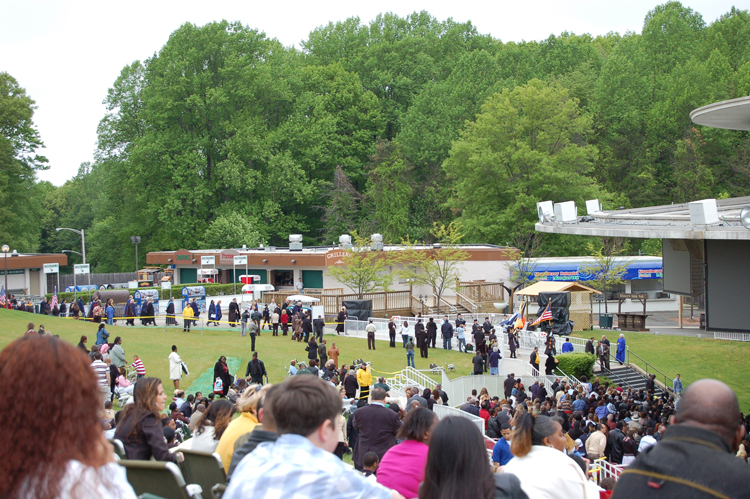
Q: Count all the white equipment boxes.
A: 4